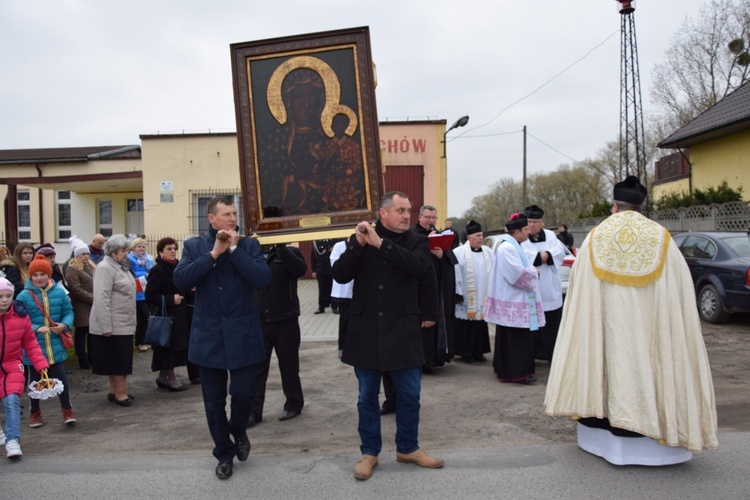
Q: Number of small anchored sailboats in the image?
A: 0